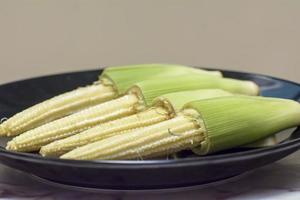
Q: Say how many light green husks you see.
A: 4